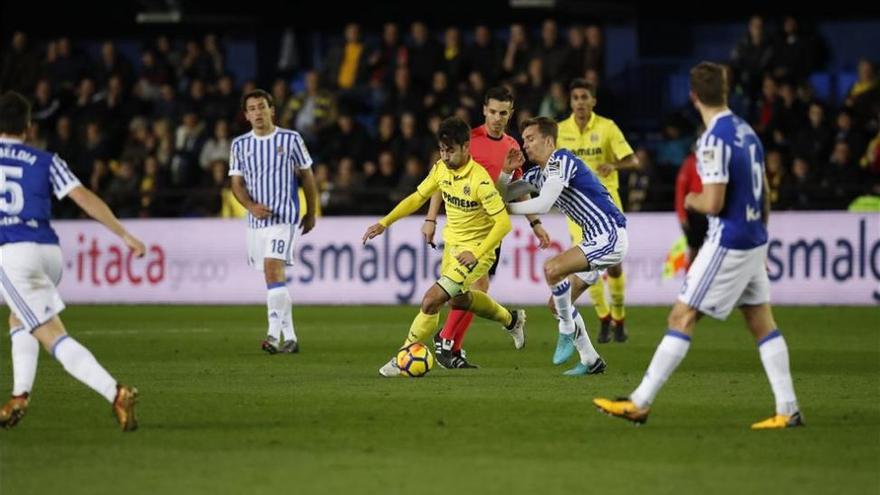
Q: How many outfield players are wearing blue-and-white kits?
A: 4